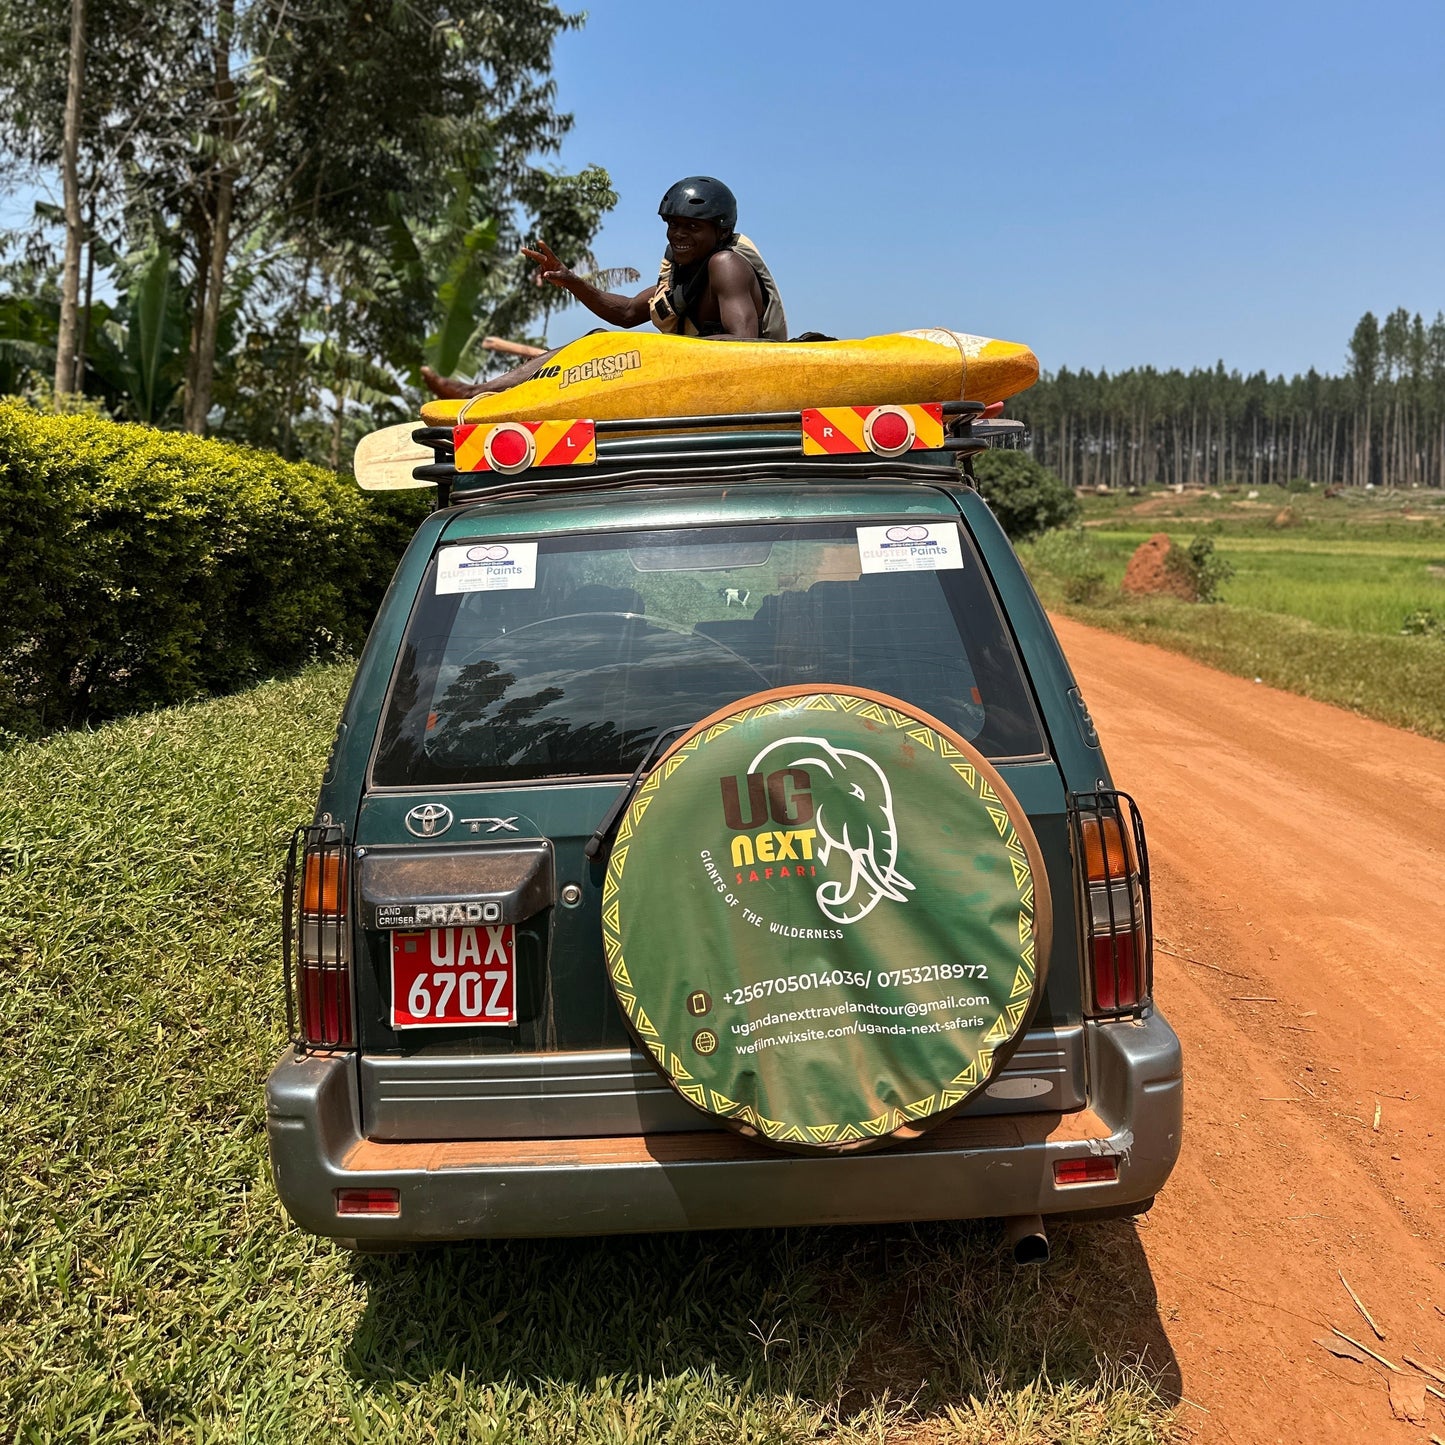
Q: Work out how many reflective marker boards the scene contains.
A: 2